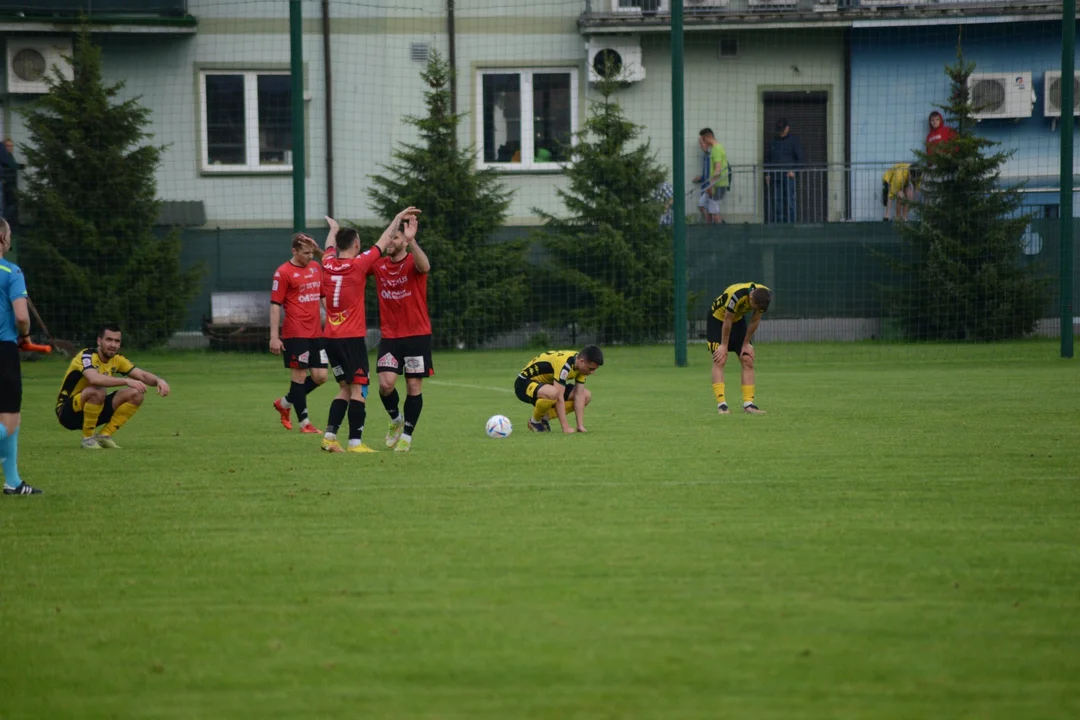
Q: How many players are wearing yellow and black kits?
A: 3